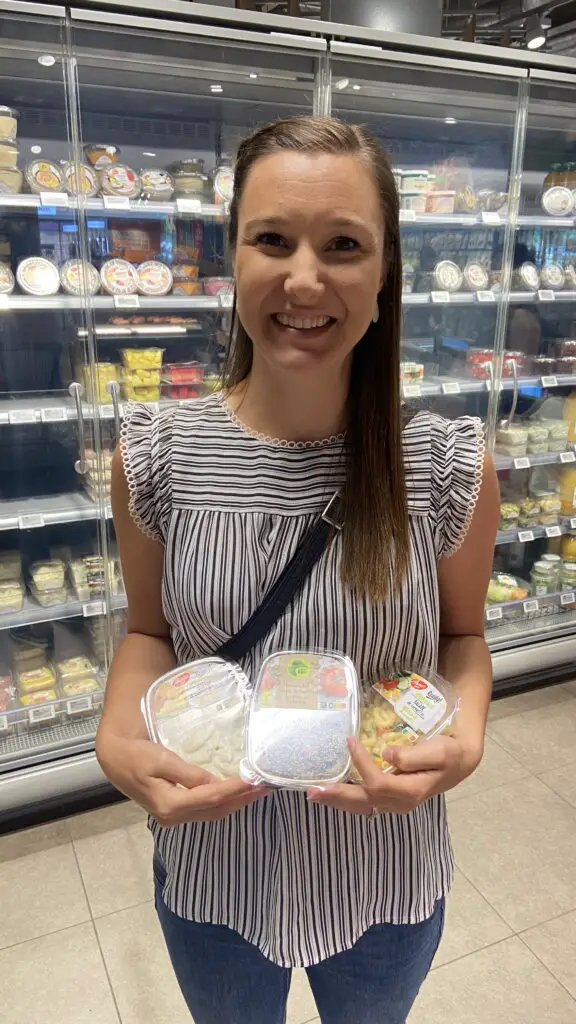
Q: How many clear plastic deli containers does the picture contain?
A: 3